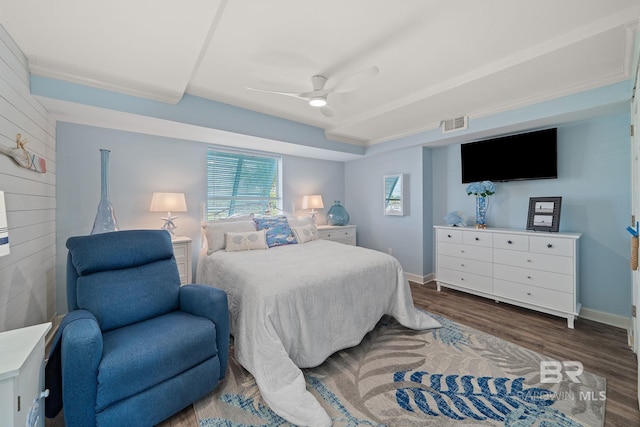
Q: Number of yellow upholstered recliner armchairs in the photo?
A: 0